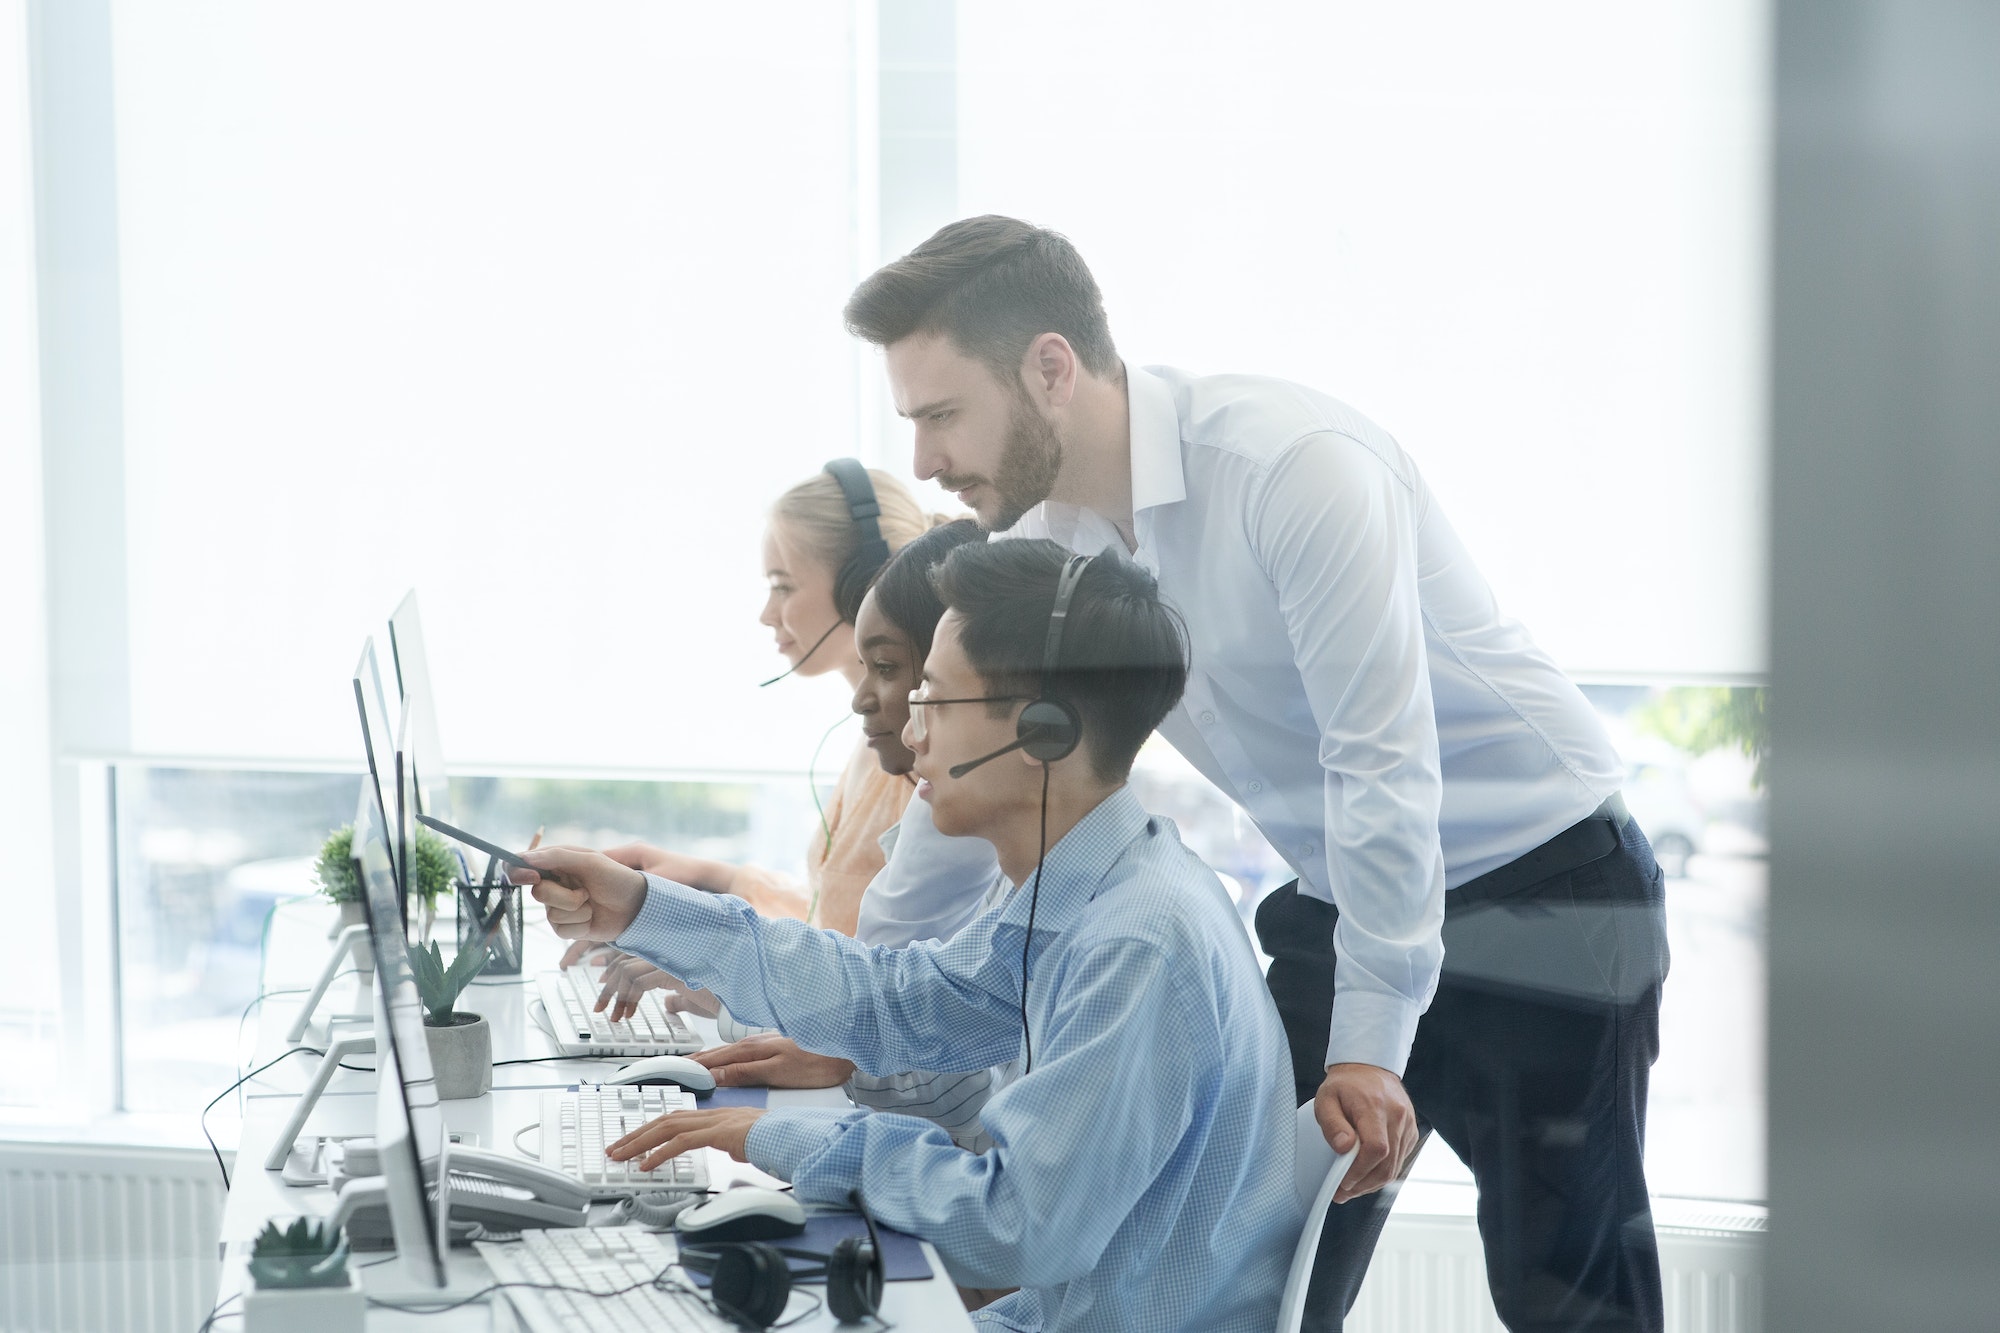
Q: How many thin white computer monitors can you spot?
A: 4